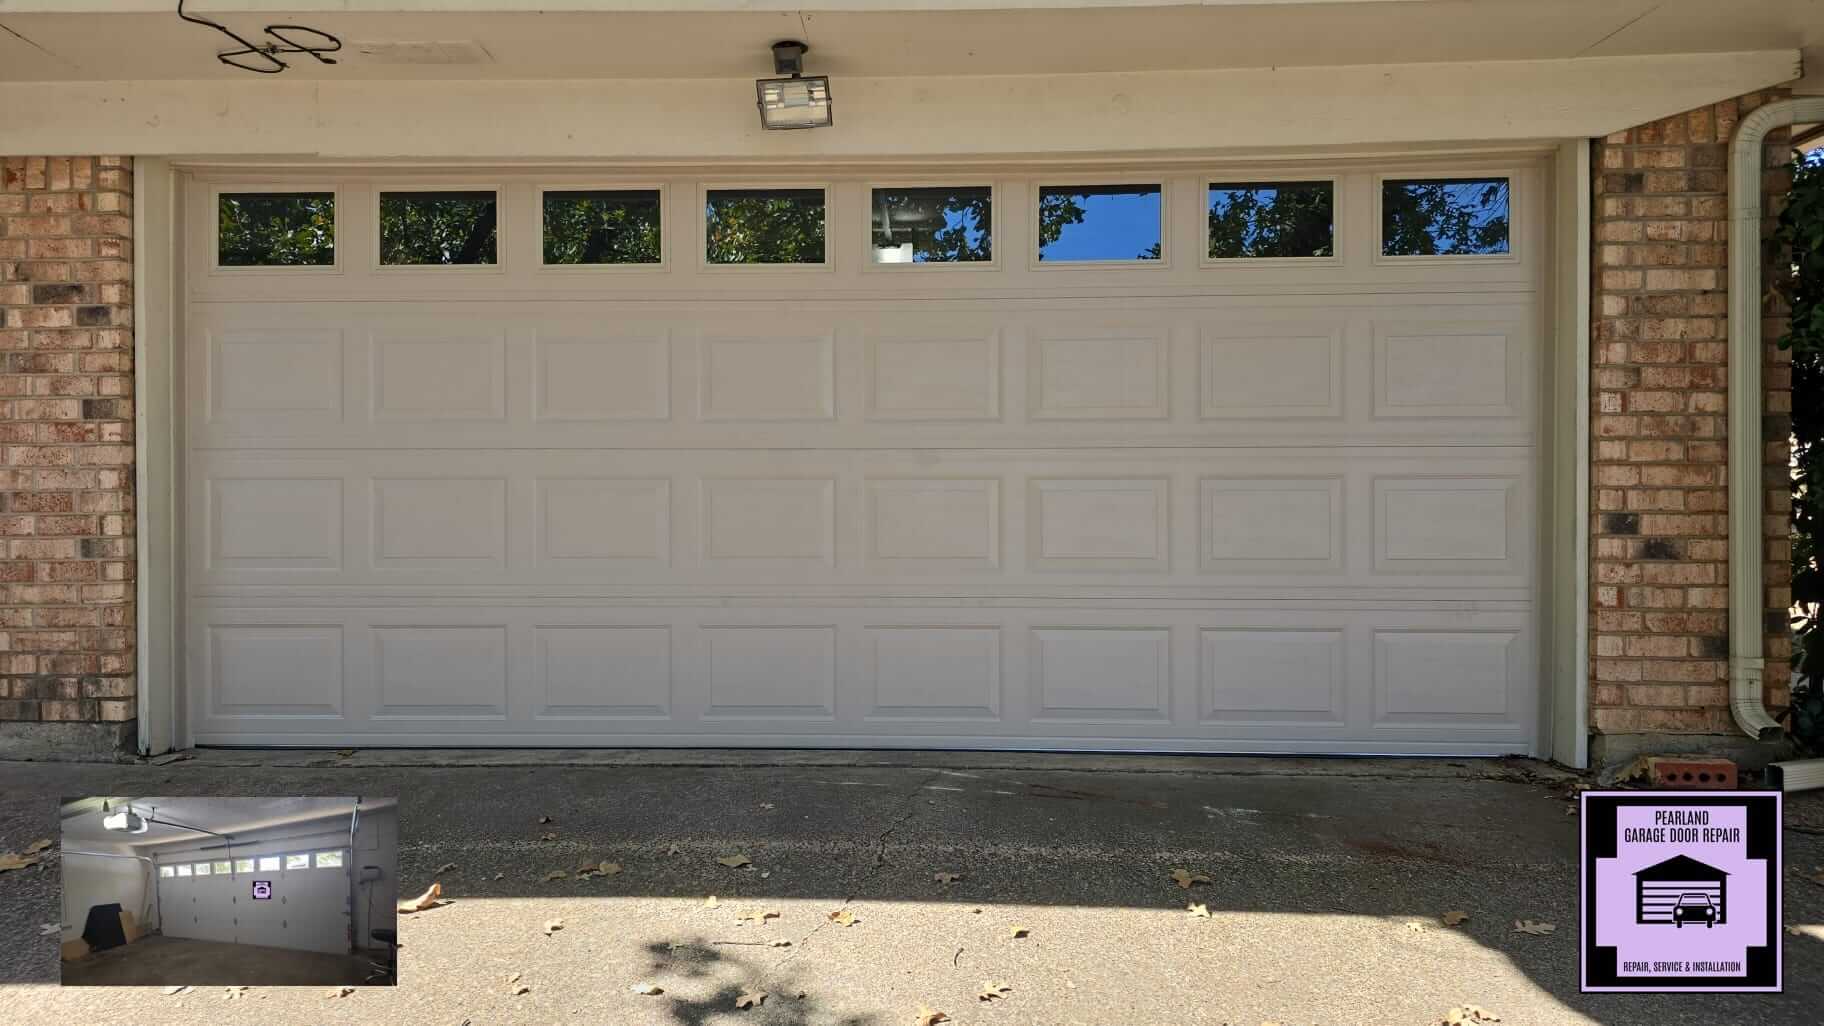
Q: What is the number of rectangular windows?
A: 8